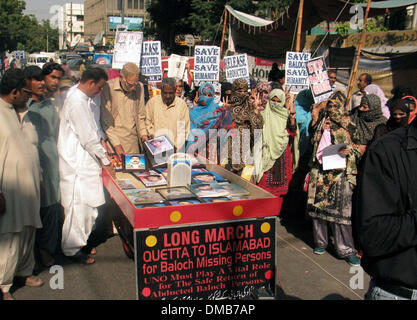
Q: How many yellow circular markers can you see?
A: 4